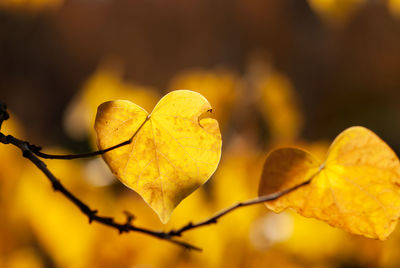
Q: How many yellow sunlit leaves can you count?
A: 2